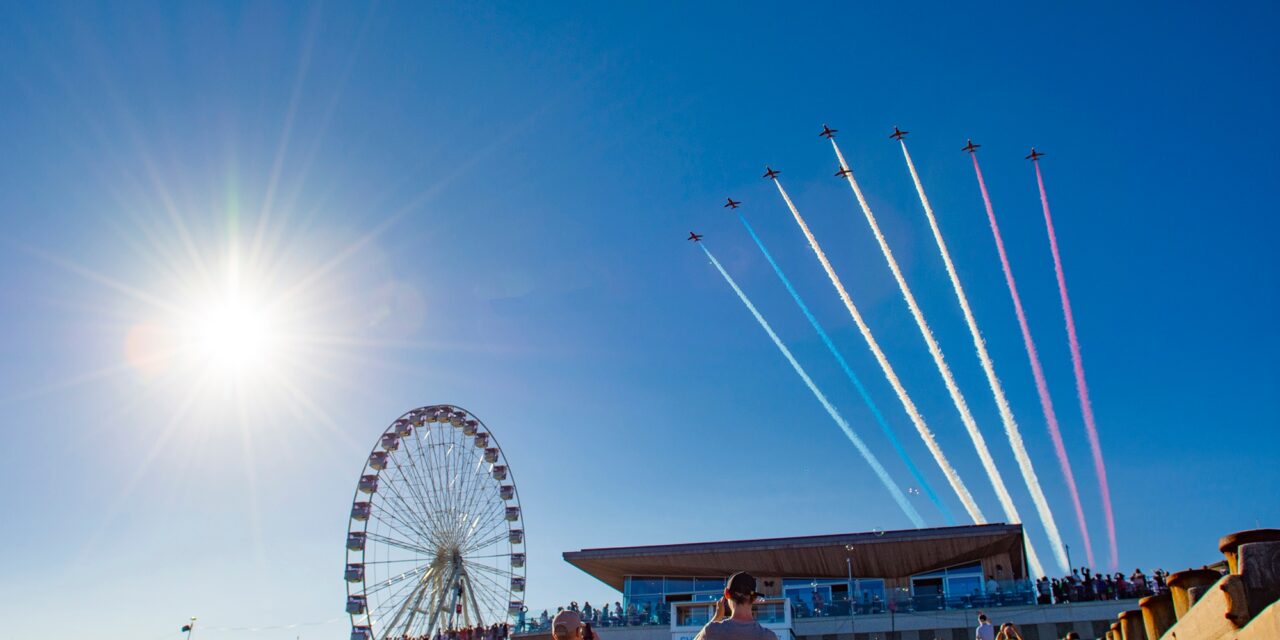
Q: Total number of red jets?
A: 8